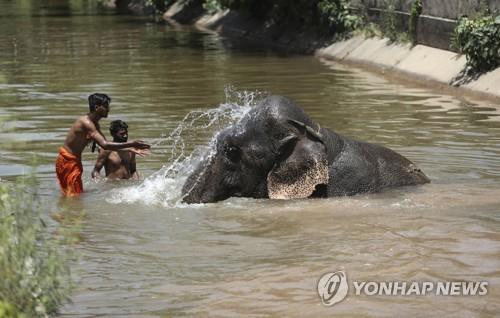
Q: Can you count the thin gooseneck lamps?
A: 0